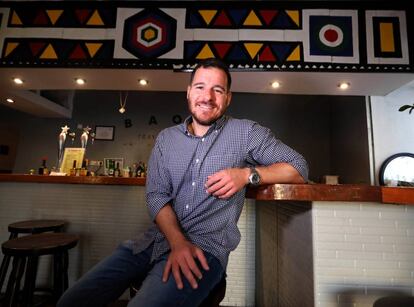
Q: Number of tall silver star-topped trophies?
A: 2